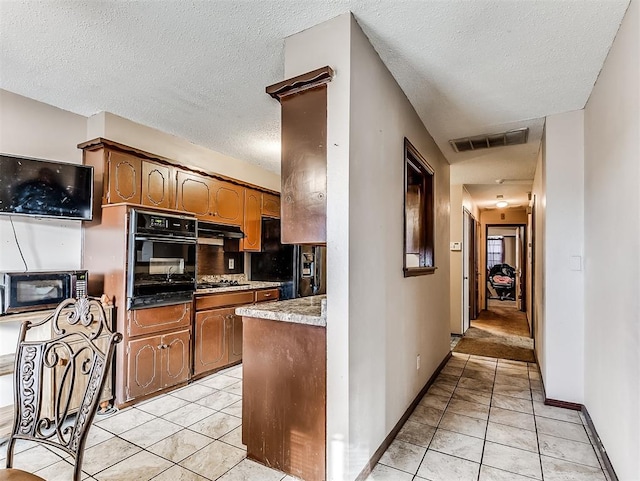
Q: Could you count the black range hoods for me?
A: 1